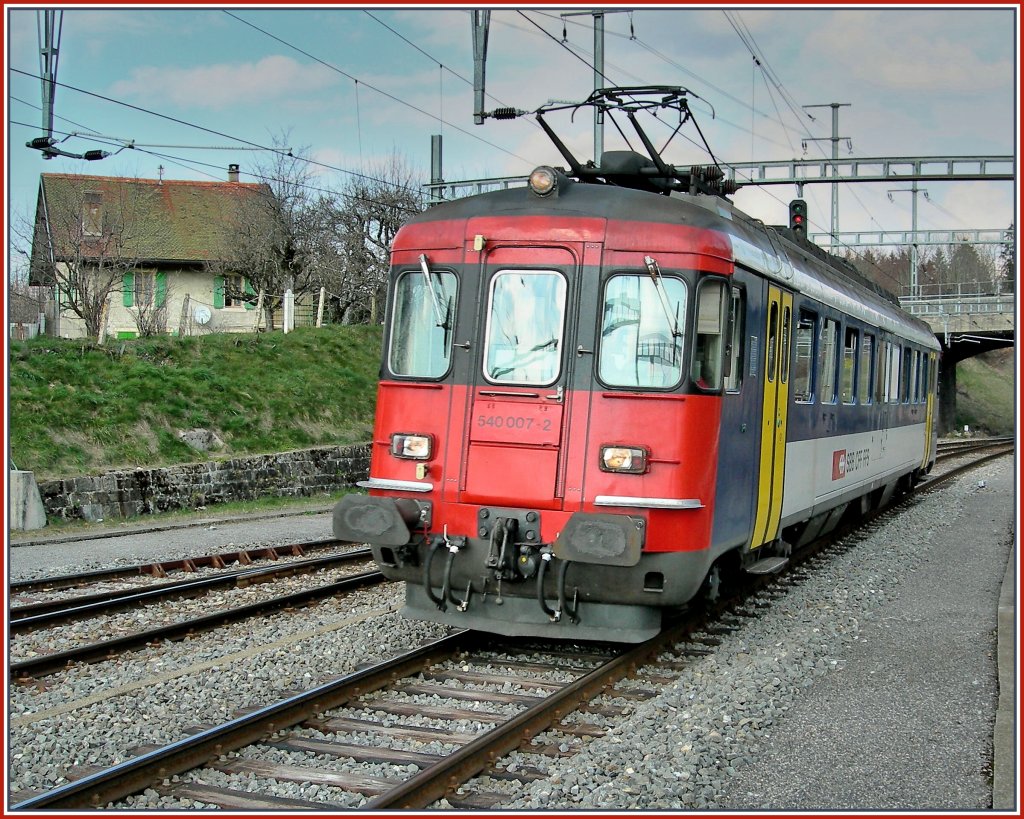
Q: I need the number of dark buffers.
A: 2